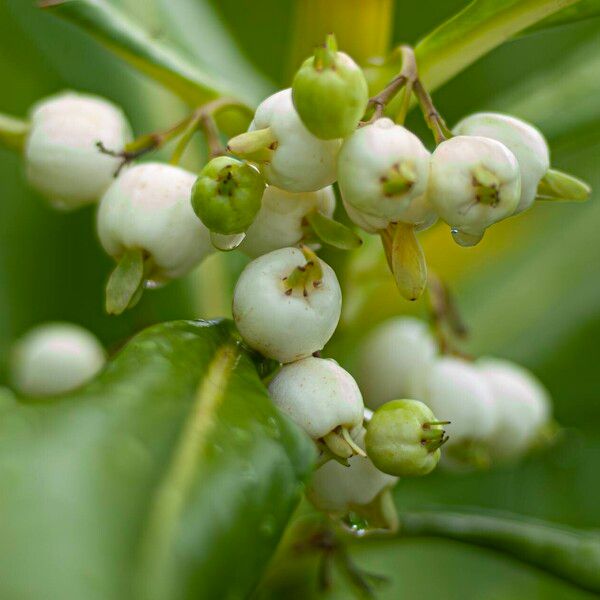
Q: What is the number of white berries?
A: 15